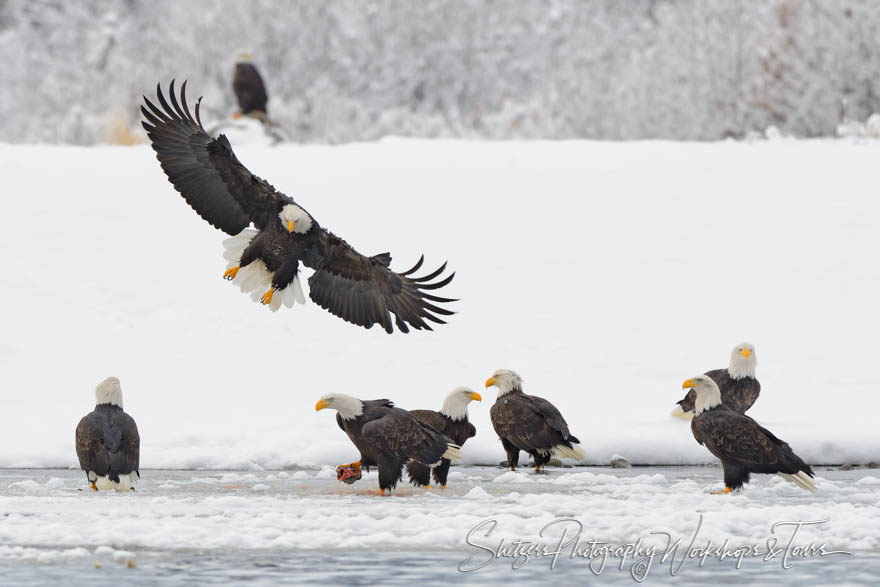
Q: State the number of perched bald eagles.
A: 7